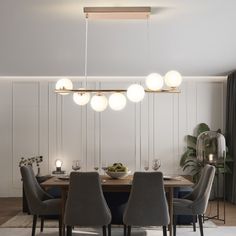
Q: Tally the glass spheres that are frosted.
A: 7